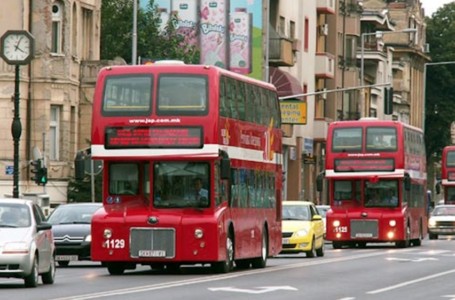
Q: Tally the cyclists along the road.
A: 0